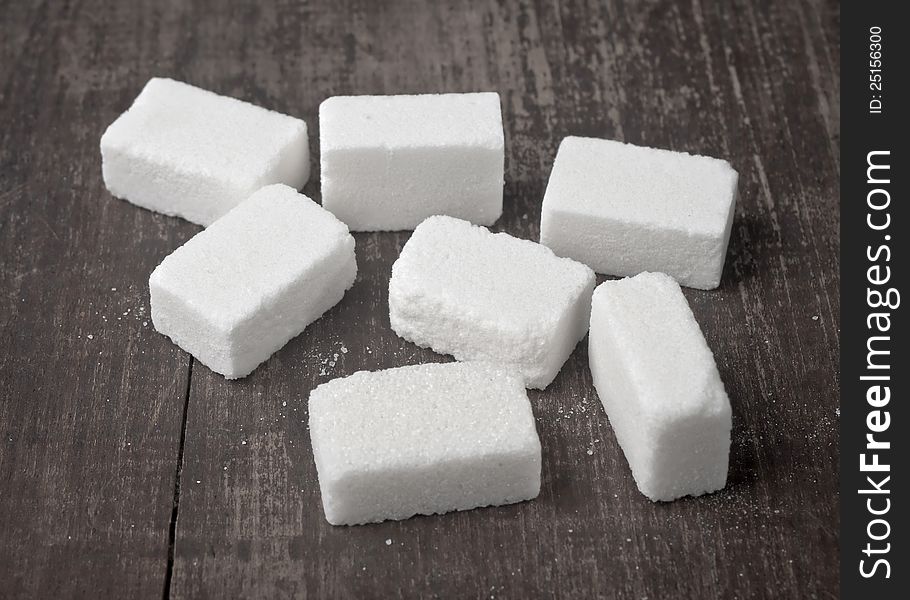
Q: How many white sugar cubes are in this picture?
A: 7